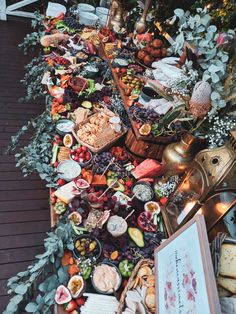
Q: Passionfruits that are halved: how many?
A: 5